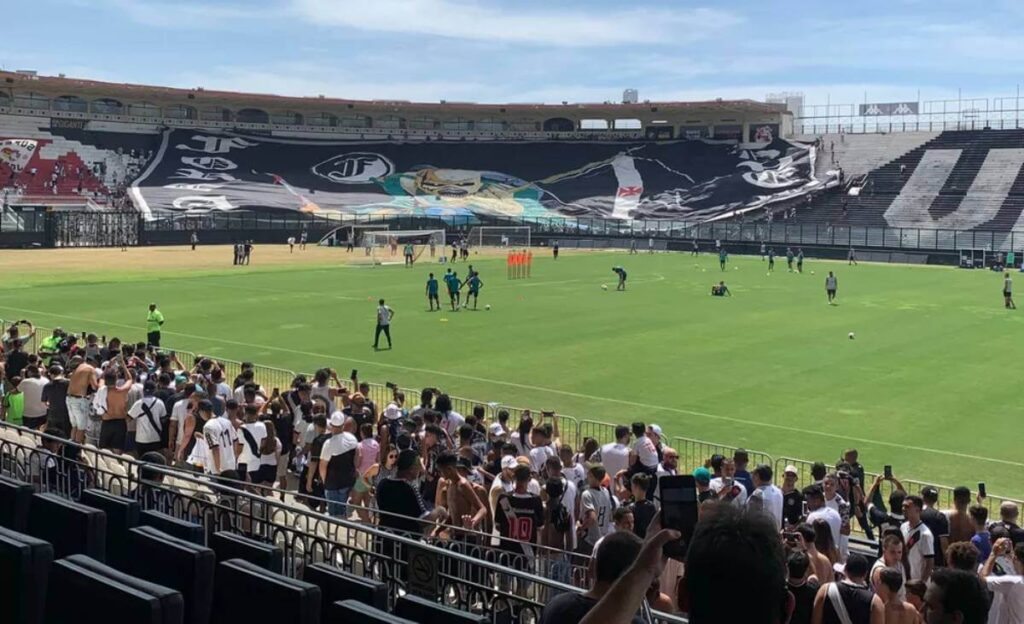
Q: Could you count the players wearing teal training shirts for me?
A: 11